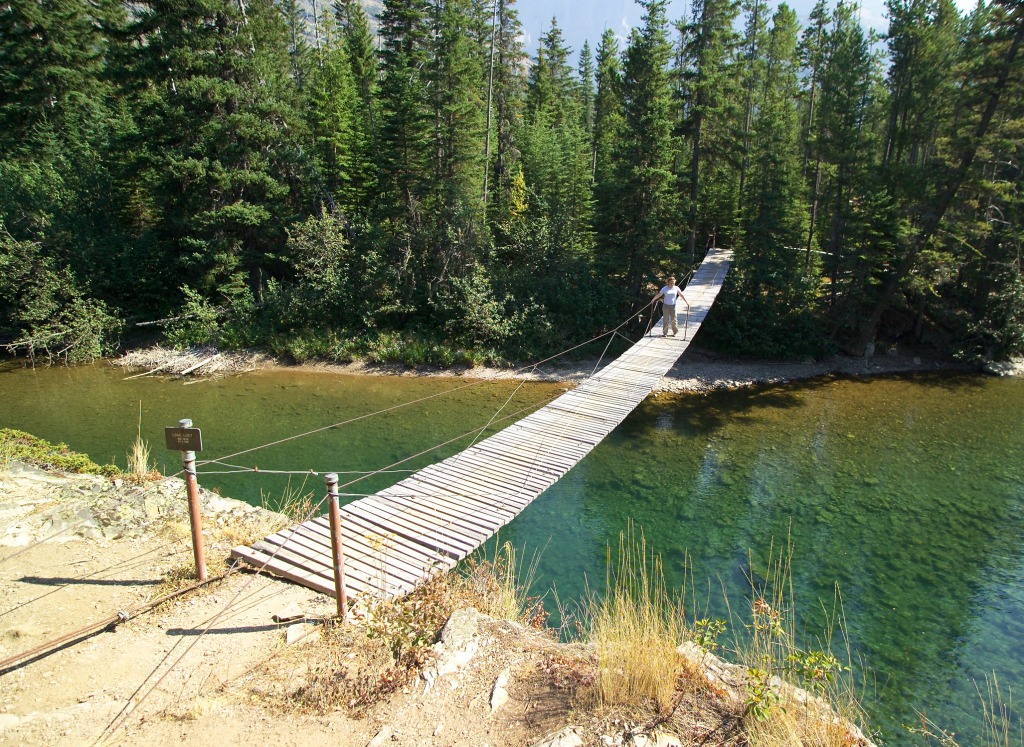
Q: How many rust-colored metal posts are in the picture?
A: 2